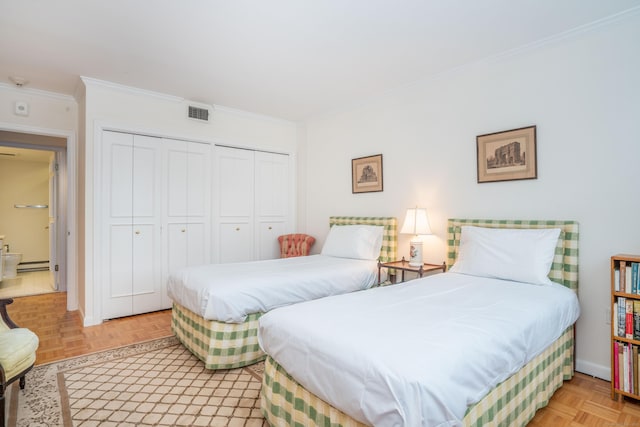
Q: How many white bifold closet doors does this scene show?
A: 4